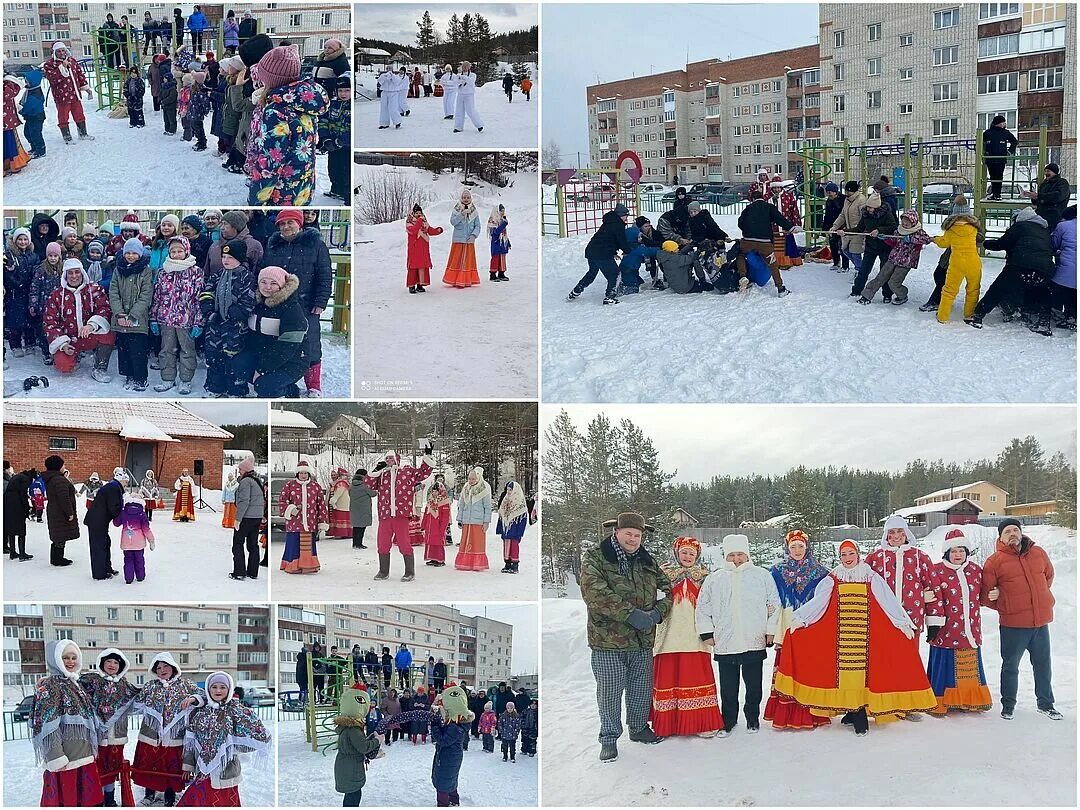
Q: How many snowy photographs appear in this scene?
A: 10